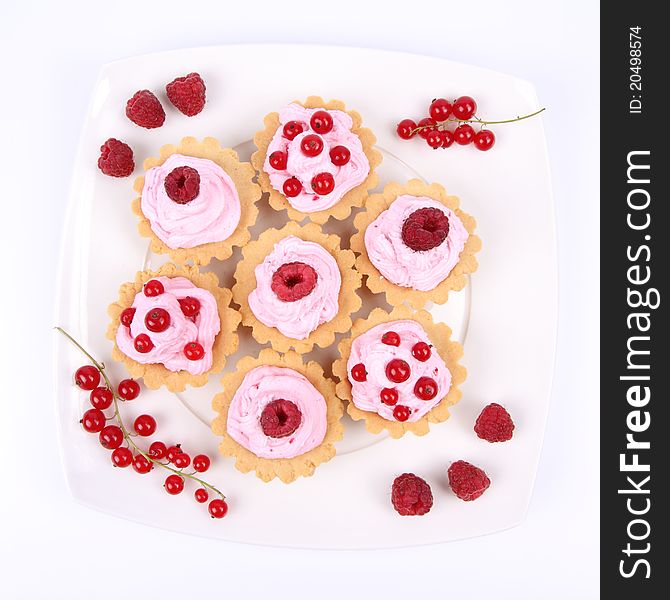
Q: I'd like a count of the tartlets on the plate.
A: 7